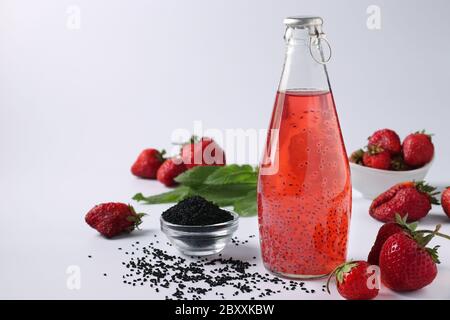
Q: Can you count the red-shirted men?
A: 0